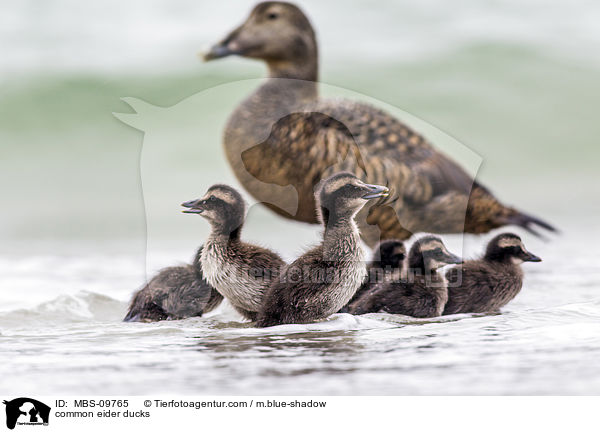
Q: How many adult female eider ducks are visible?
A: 1